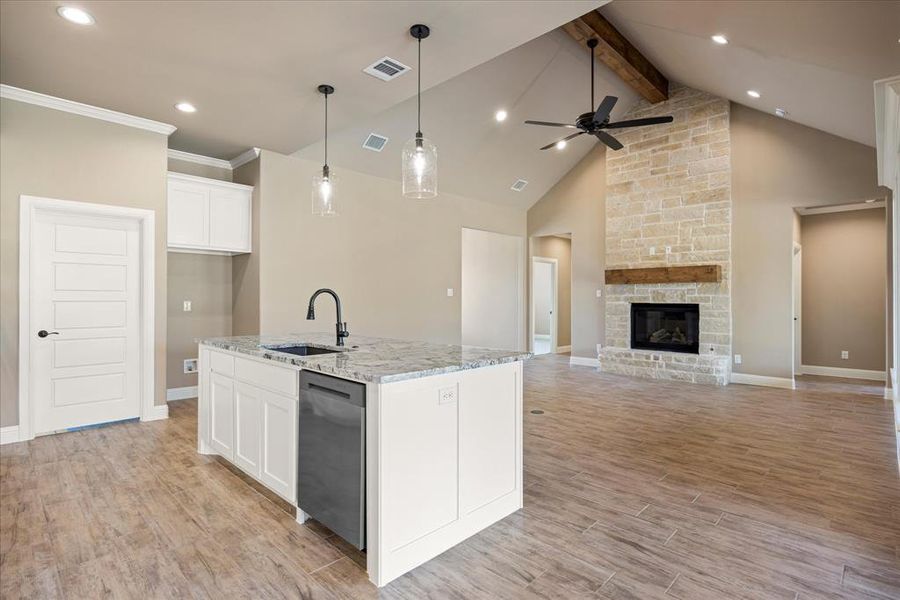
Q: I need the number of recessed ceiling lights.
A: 6